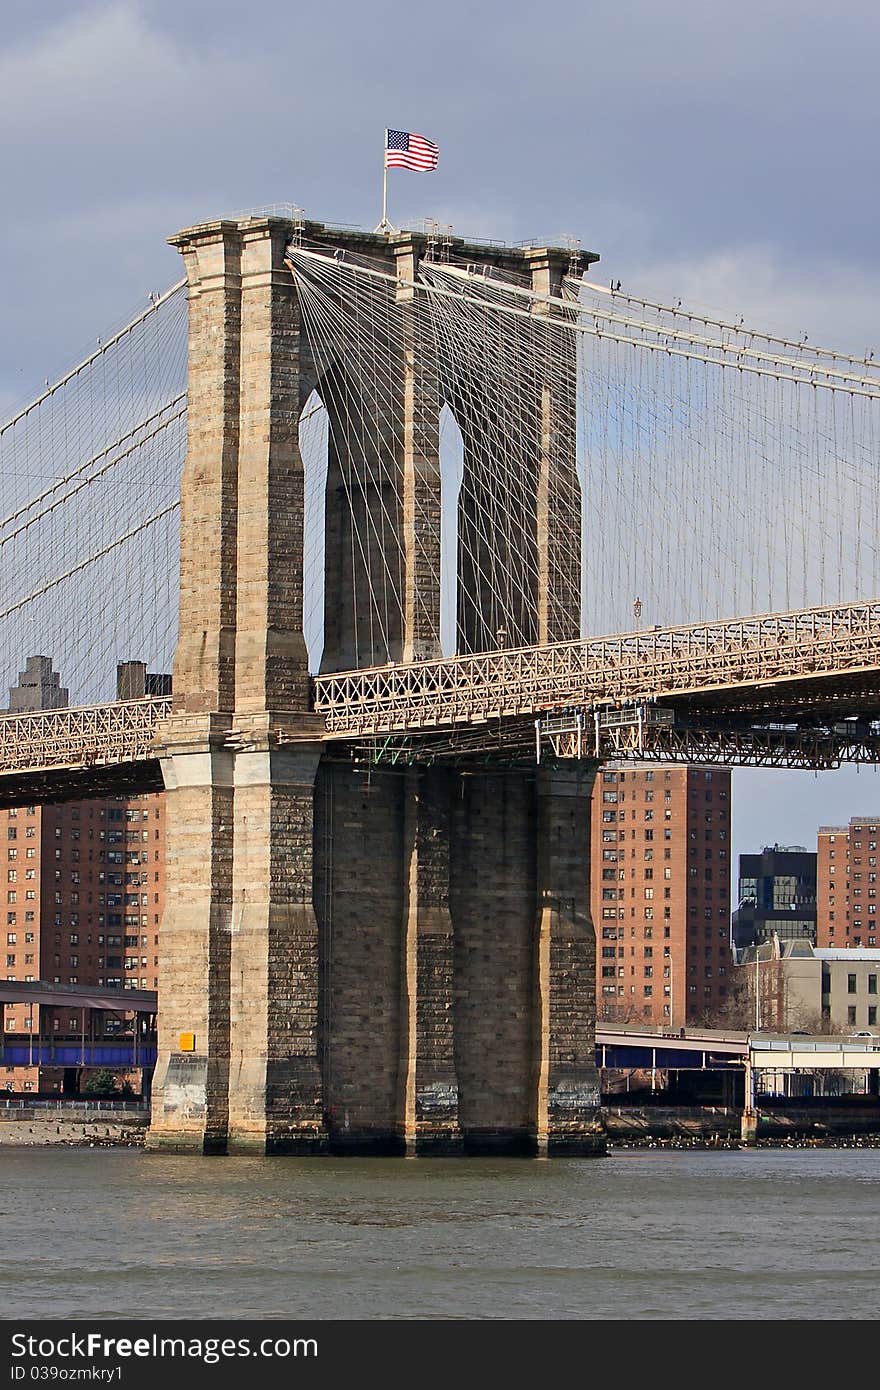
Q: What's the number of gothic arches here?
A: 2